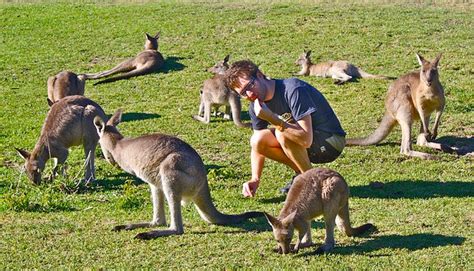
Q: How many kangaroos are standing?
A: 6